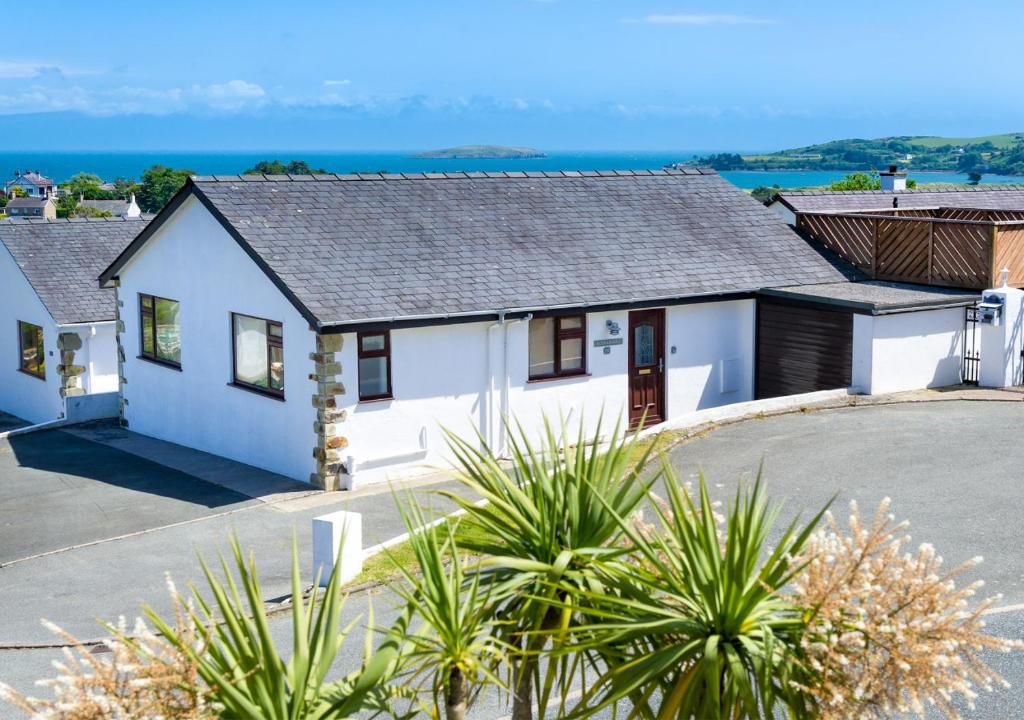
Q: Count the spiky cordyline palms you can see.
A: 4